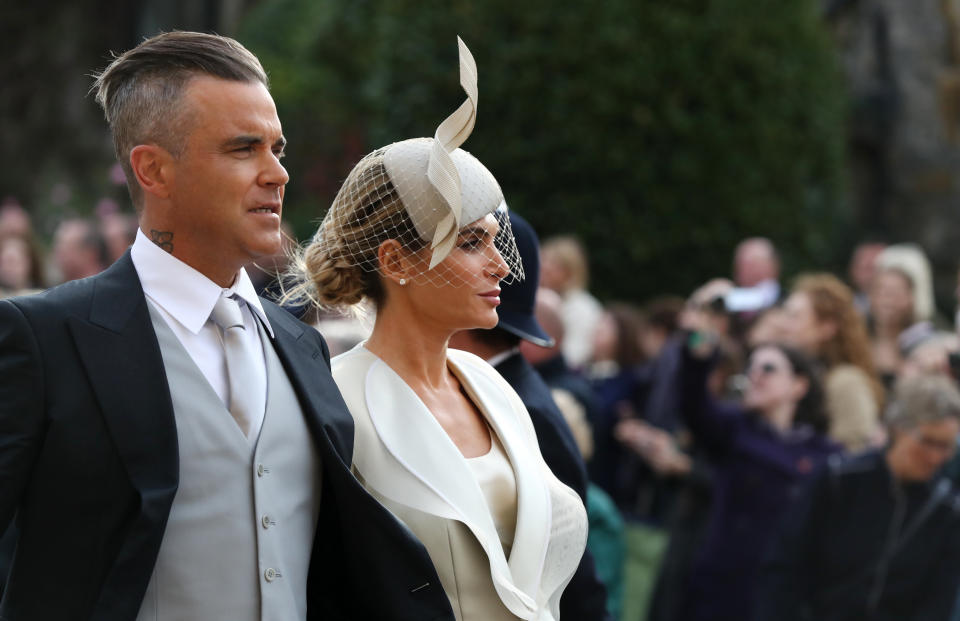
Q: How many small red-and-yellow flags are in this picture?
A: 0